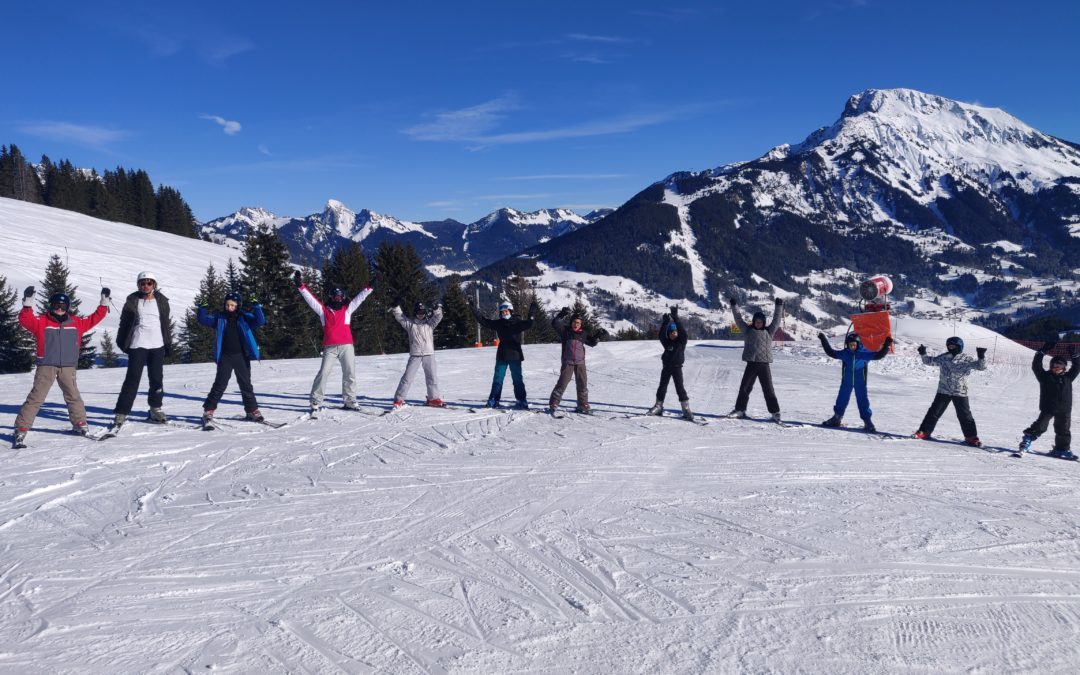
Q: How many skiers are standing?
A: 12